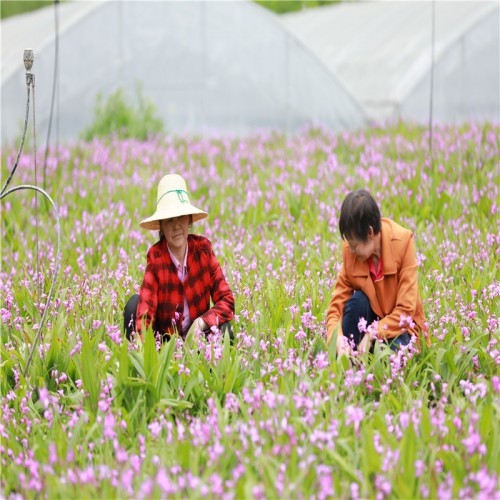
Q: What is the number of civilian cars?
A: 0